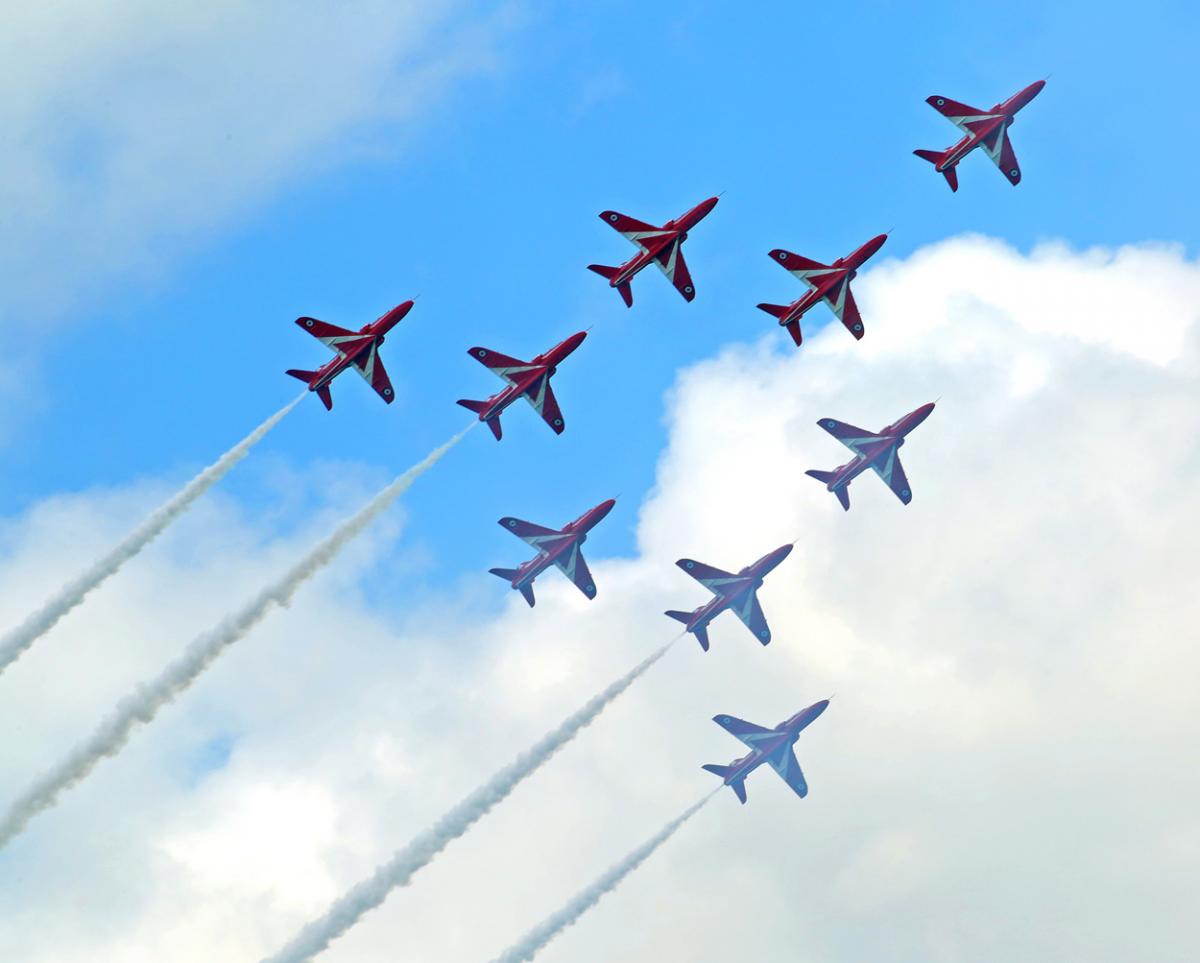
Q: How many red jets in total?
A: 9